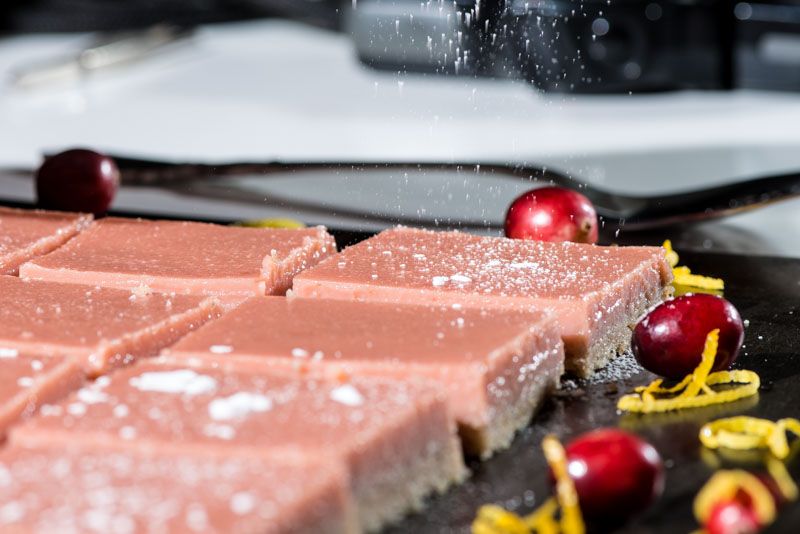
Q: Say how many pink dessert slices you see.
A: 8